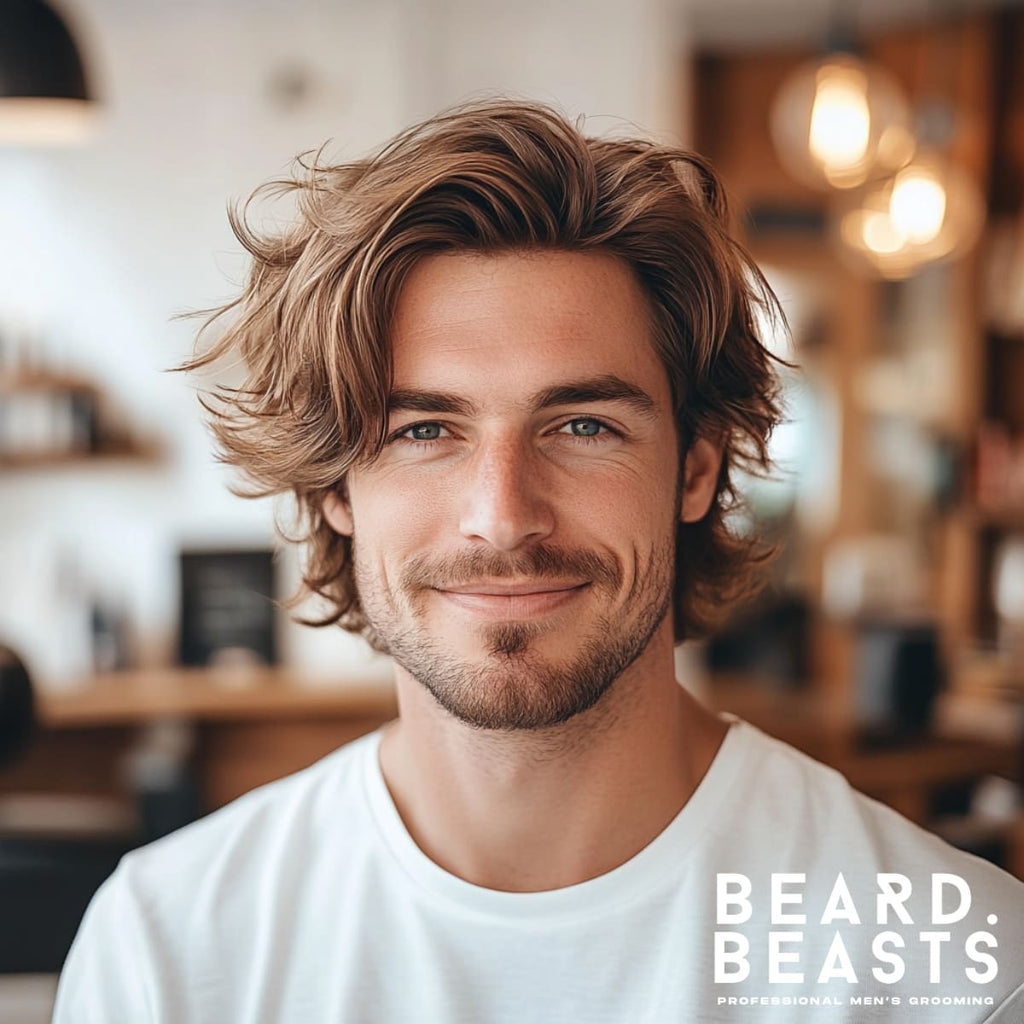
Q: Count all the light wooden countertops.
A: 1